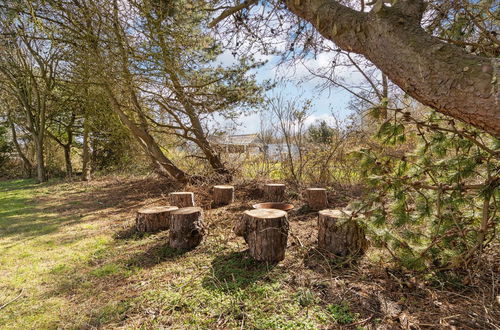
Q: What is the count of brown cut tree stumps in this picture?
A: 8